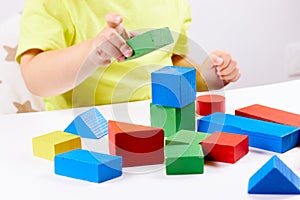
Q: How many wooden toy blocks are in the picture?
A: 14